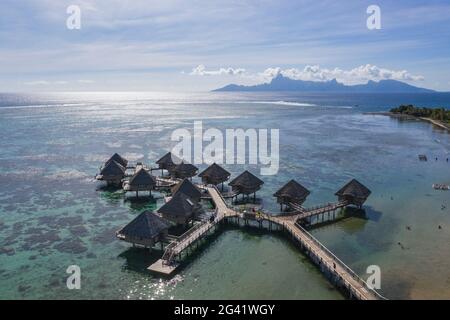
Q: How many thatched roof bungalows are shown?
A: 12